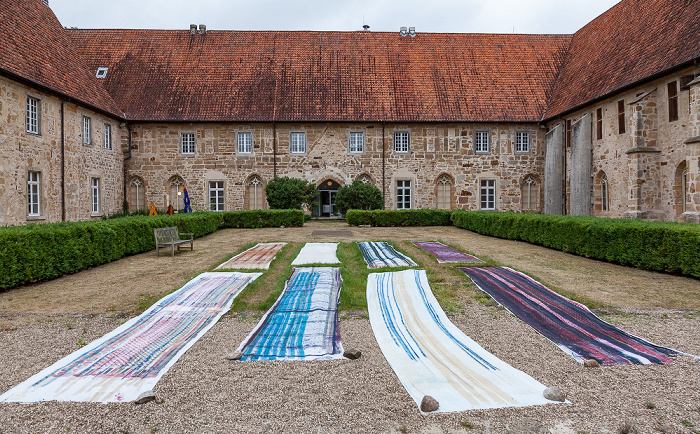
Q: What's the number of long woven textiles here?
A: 8